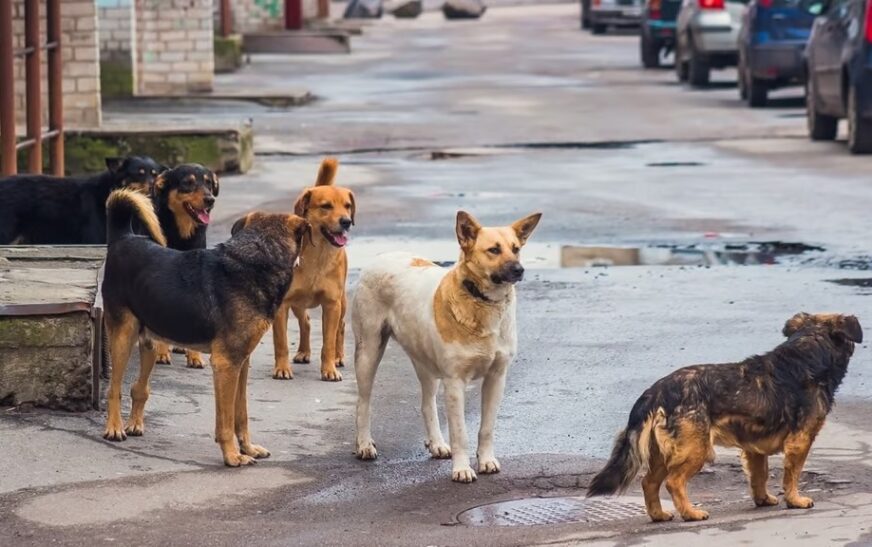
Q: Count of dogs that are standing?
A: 6